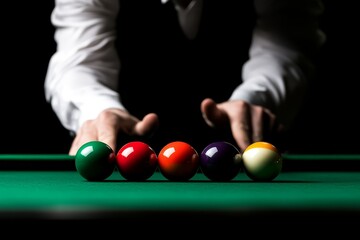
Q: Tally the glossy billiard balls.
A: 5